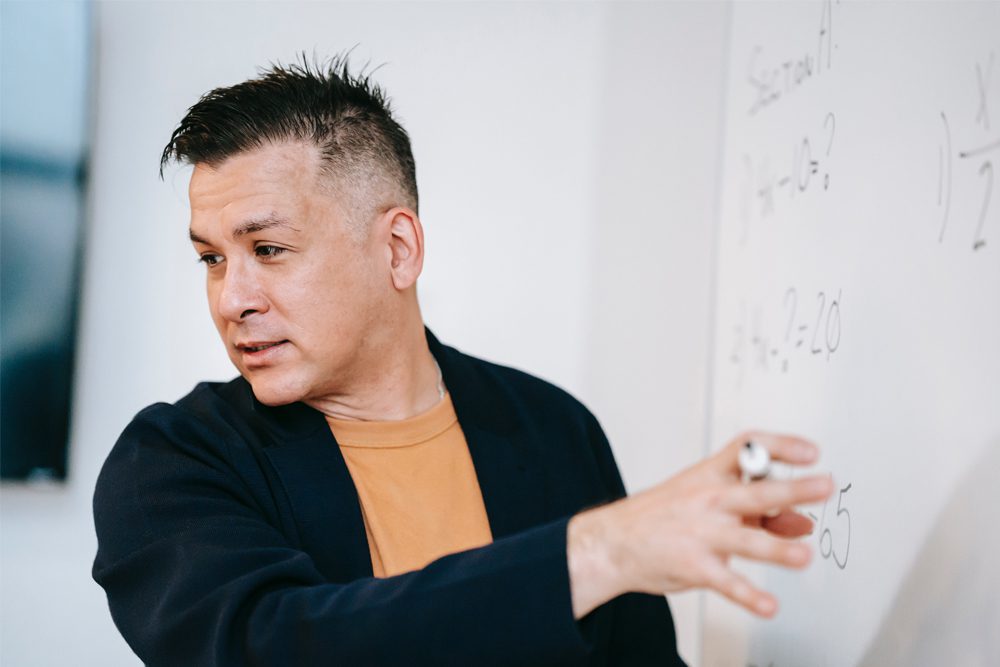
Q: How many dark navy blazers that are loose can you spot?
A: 1